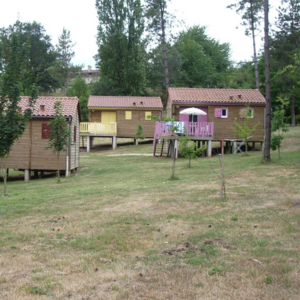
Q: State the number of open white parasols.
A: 1